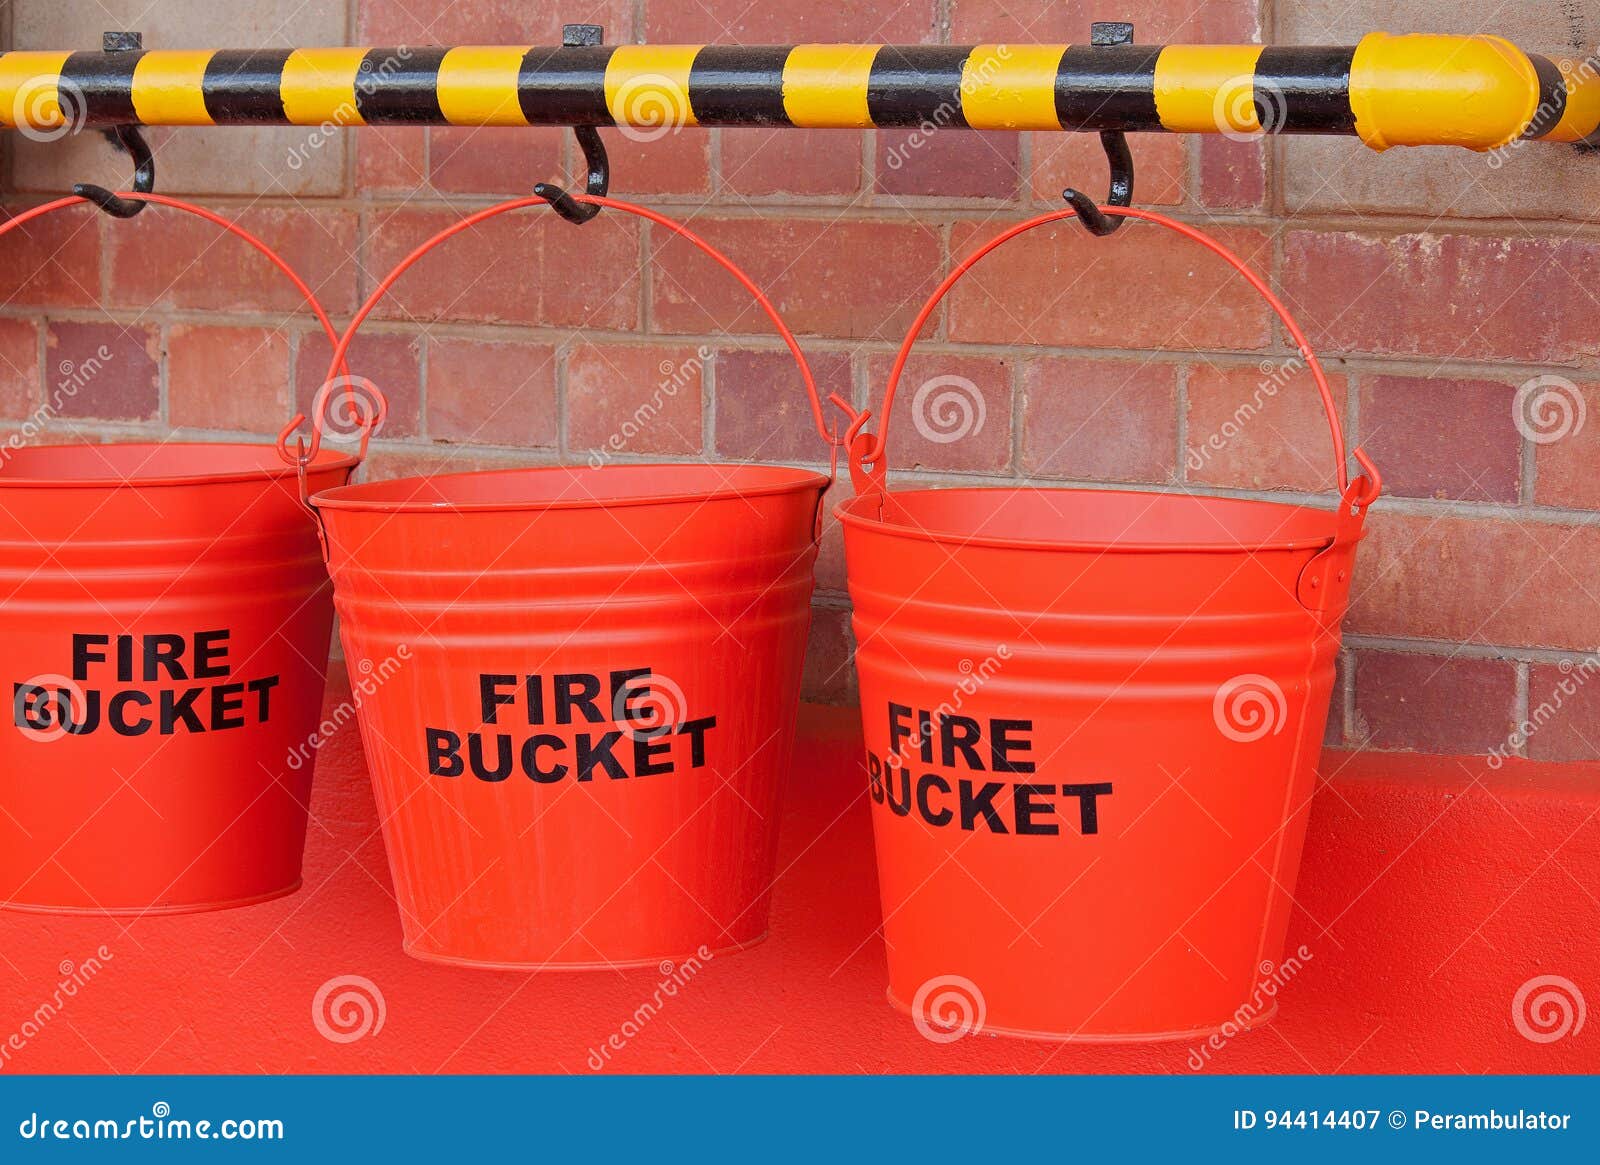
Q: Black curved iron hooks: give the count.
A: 3